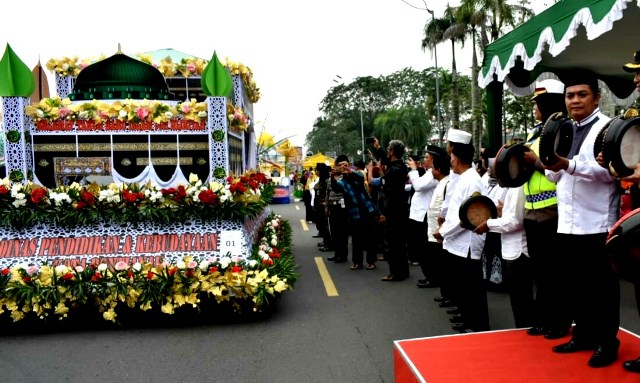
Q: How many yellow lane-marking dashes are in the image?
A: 3